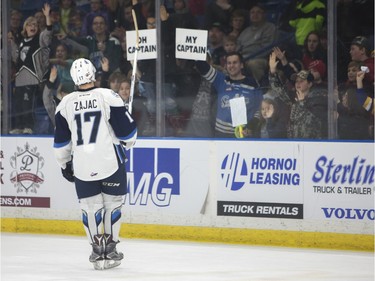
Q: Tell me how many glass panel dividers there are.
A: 3